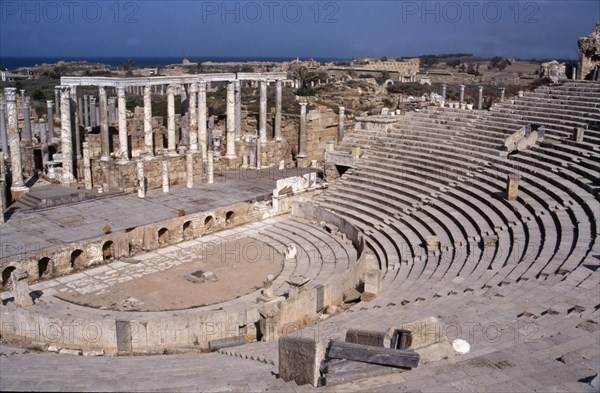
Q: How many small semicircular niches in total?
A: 8